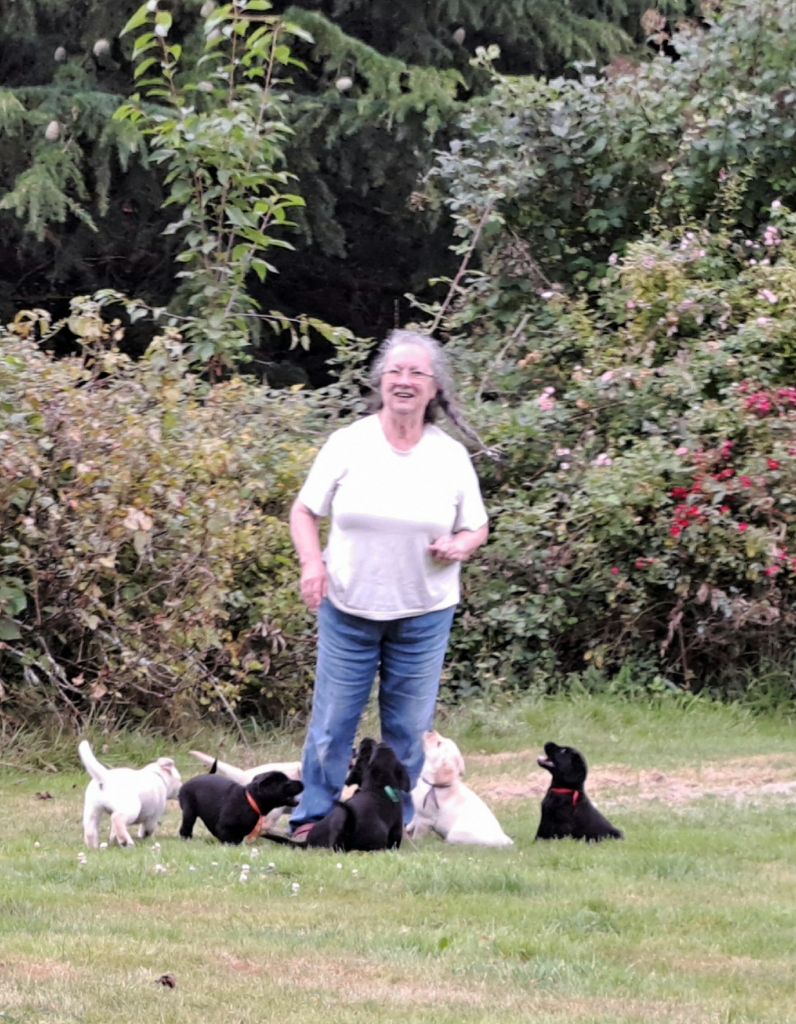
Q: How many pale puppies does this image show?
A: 3